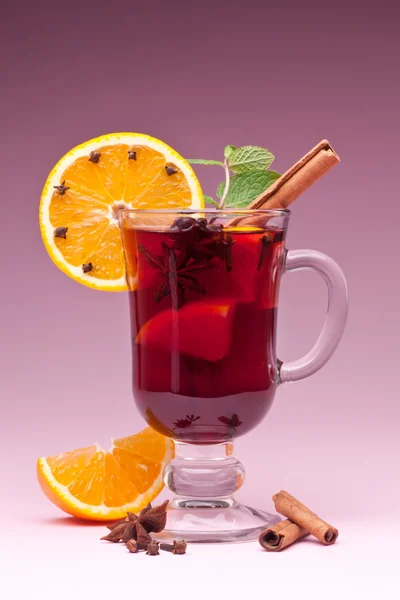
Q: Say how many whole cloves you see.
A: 11